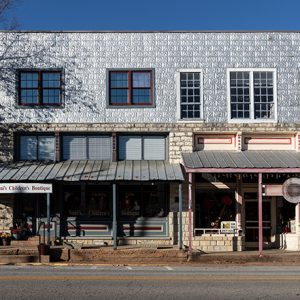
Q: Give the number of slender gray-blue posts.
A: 3